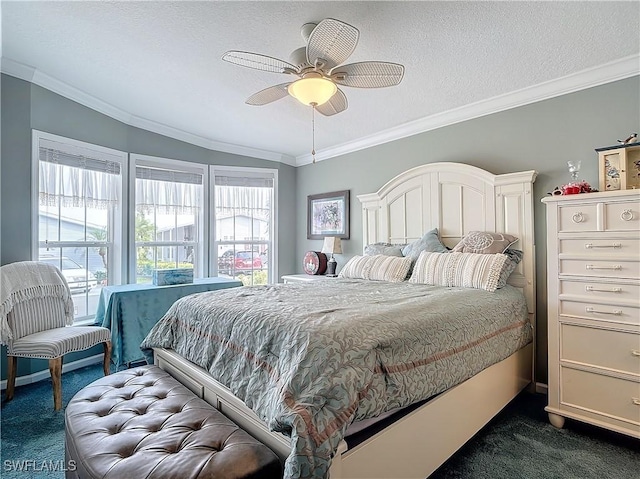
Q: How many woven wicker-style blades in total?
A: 5